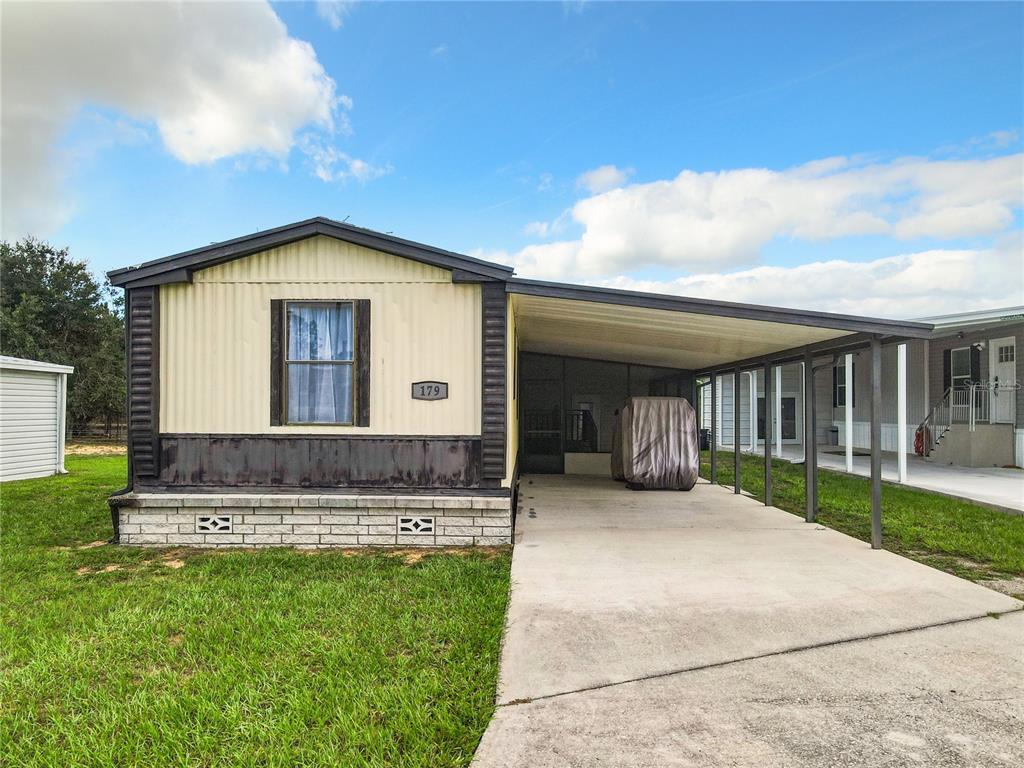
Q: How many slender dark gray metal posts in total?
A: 5